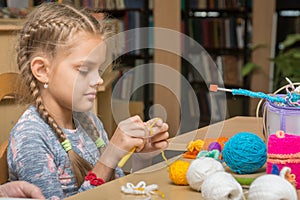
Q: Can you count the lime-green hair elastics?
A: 2